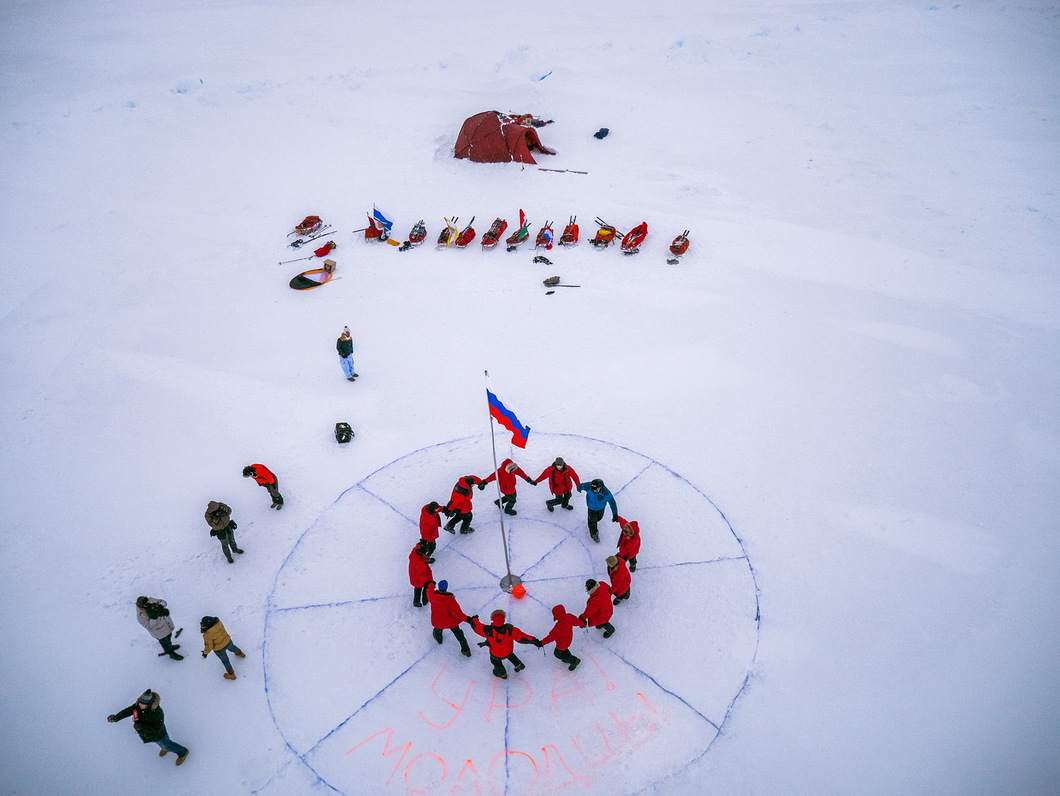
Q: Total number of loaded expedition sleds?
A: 12